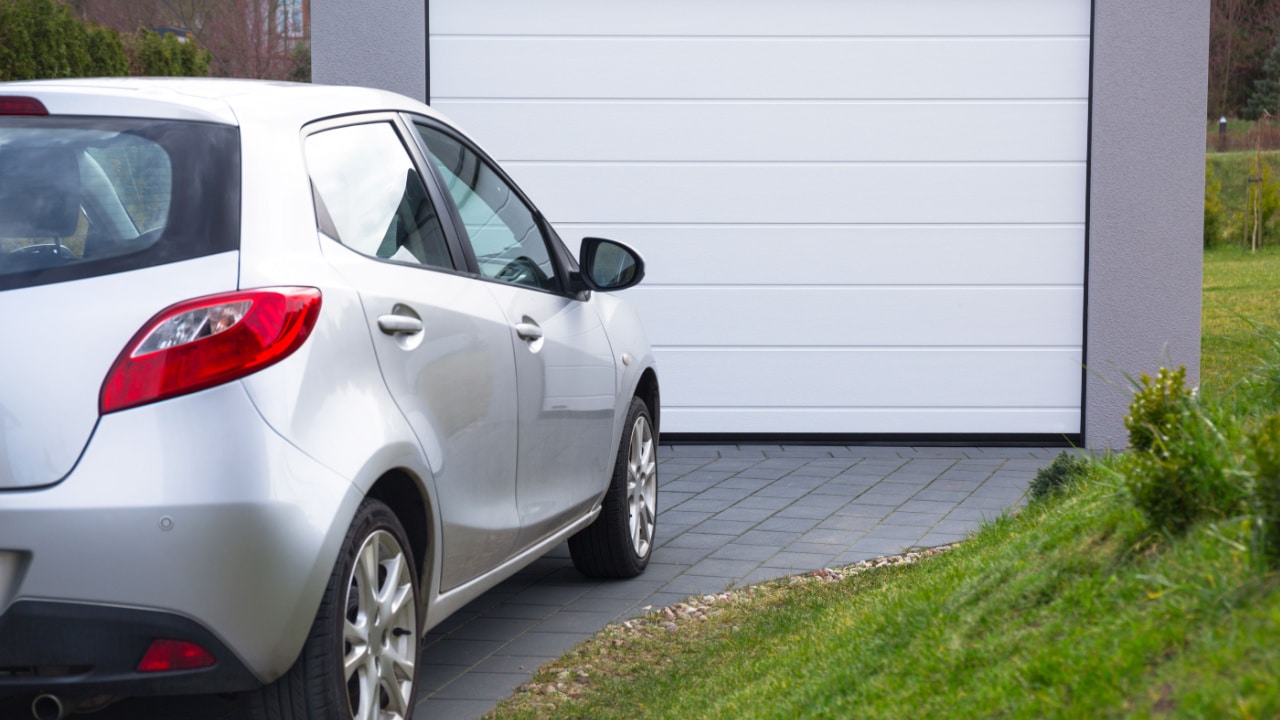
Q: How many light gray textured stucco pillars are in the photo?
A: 2